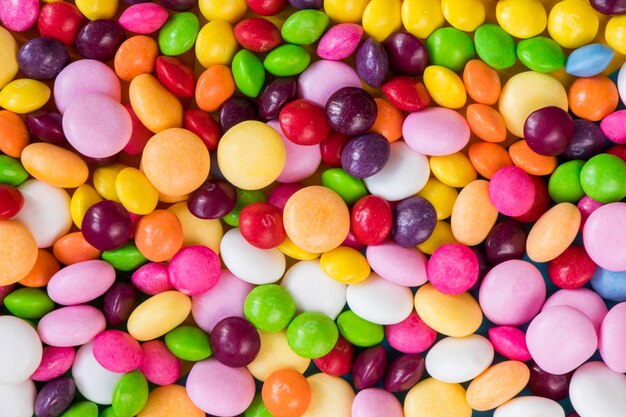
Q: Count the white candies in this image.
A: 12